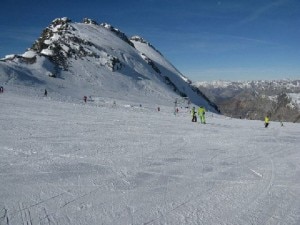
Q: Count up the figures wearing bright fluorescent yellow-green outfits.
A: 3